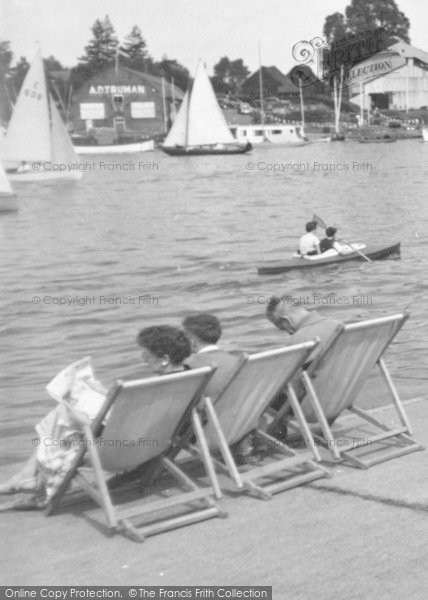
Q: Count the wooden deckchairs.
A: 3